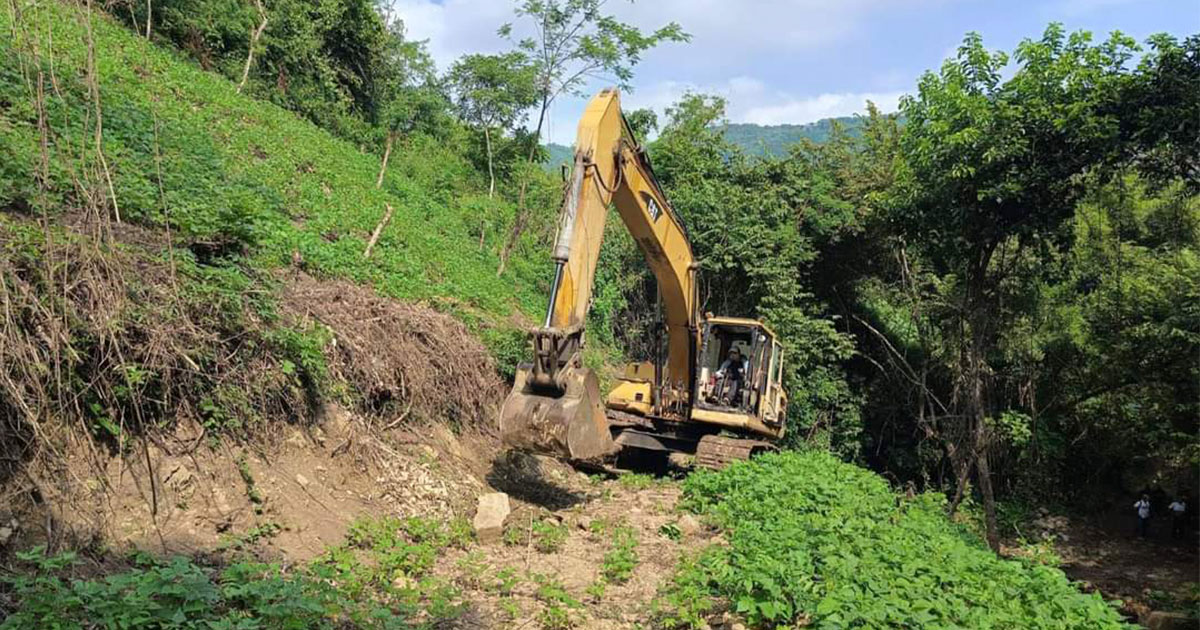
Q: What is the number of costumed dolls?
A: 0